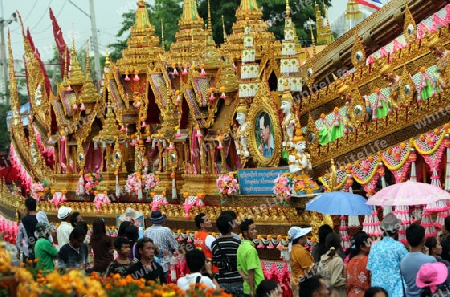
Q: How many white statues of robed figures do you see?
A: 3